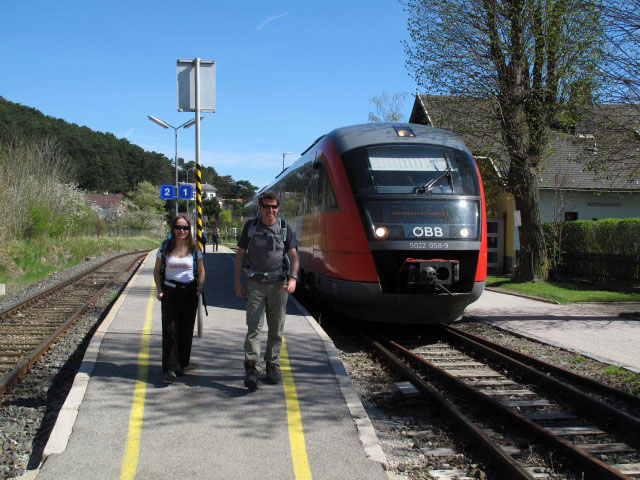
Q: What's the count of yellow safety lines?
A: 2